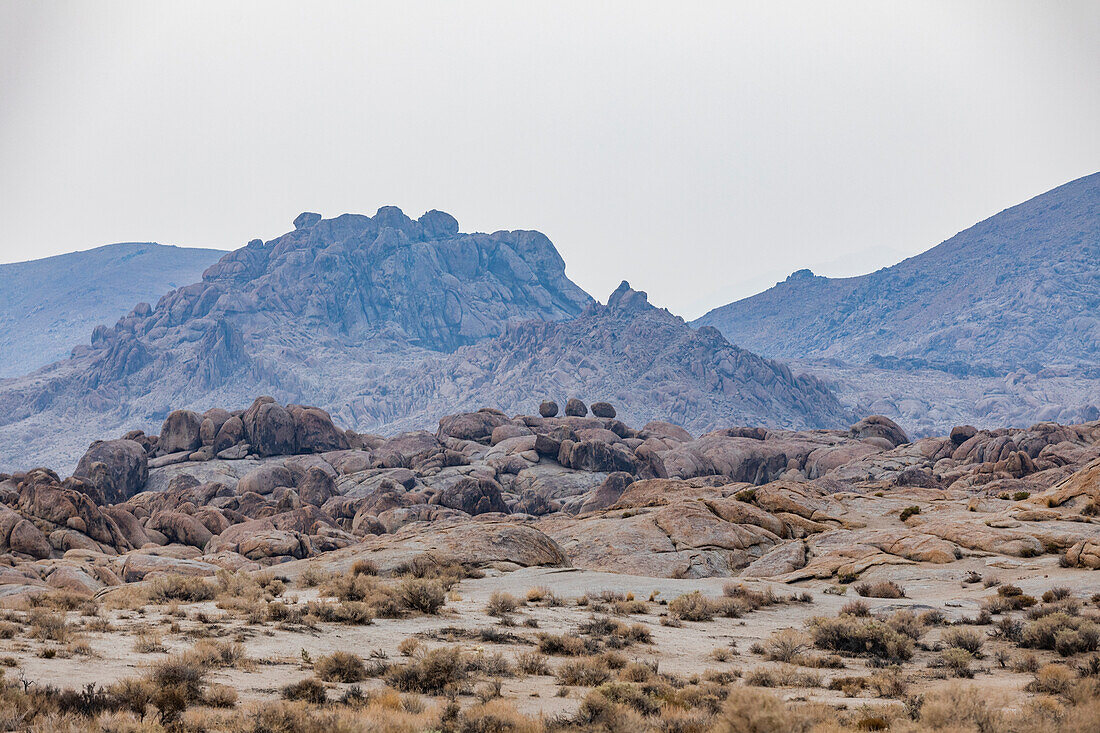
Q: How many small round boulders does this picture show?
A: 3